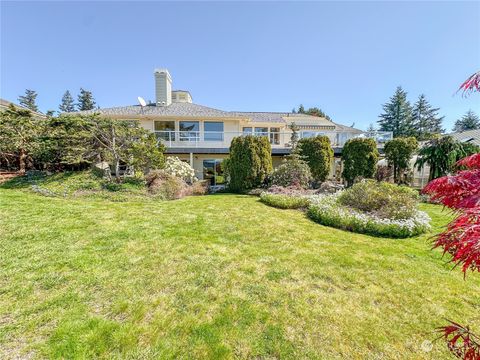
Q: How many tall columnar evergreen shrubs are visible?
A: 4